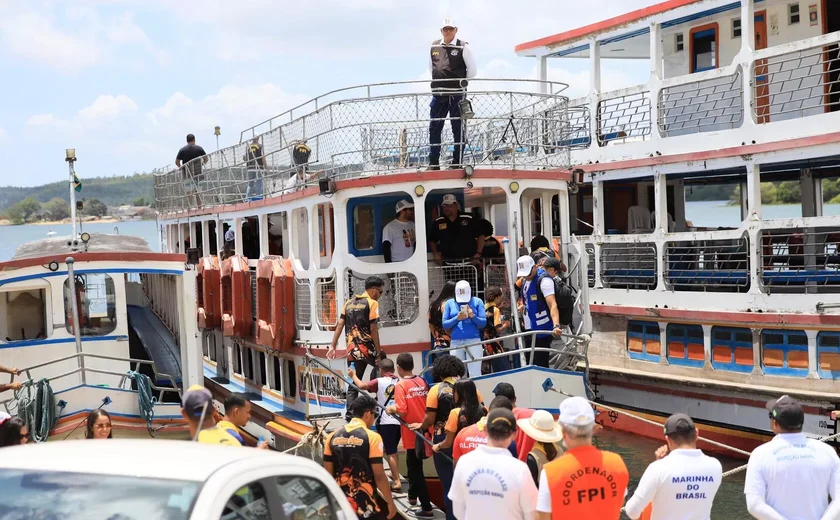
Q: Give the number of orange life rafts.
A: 3